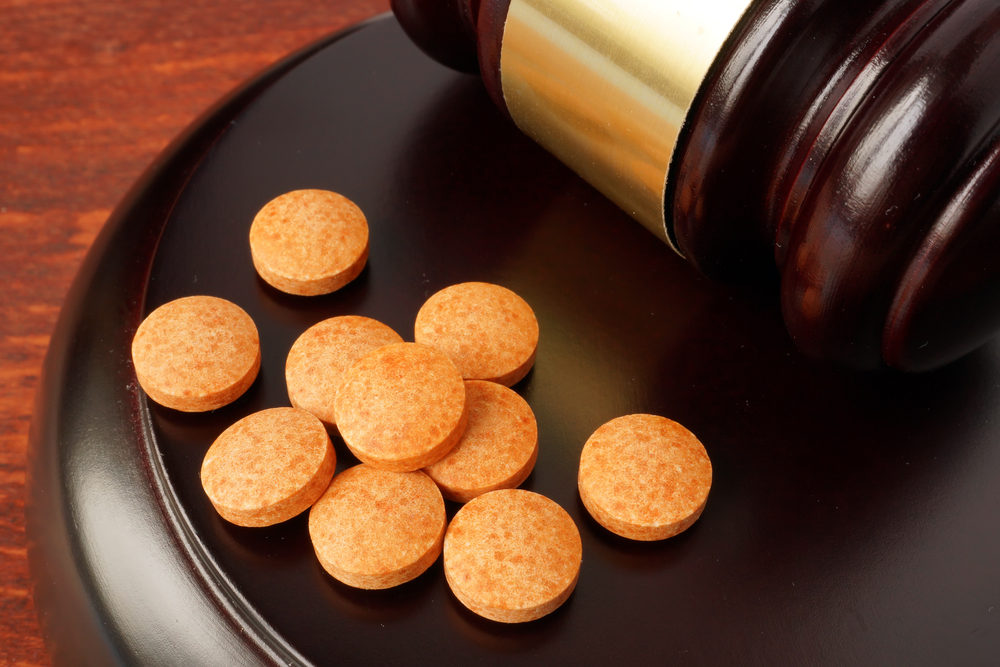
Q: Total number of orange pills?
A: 10